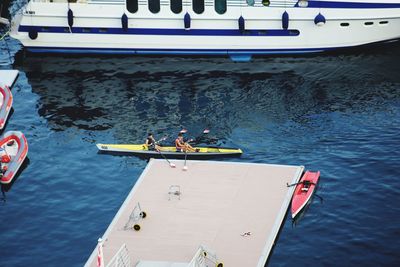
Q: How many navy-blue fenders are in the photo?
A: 7